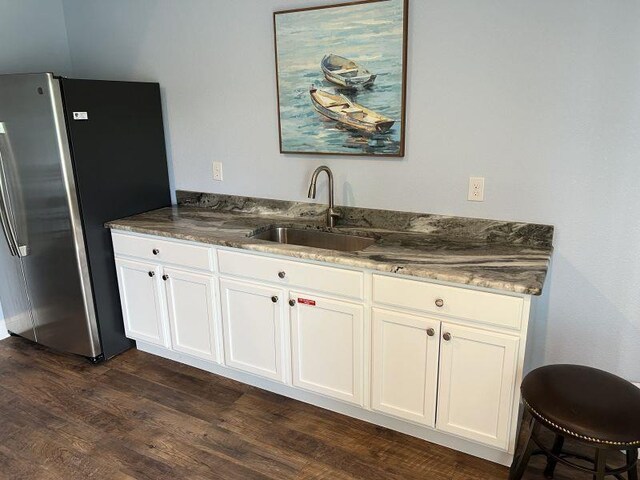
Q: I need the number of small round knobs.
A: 9